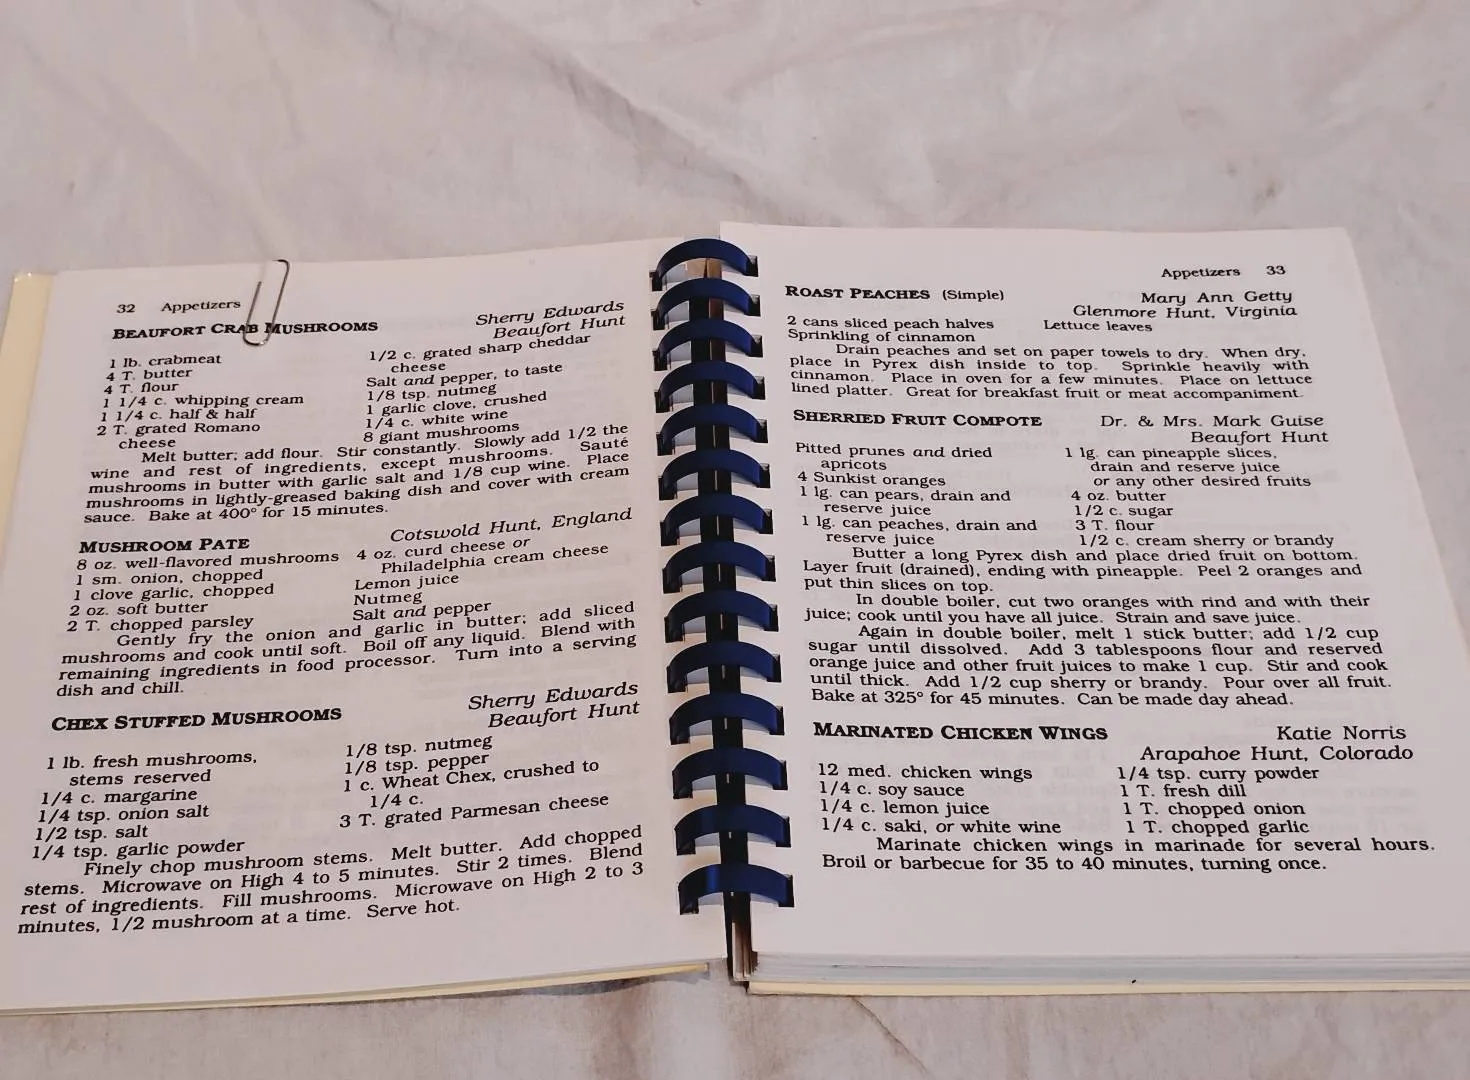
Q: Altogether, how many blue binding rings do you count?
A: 14